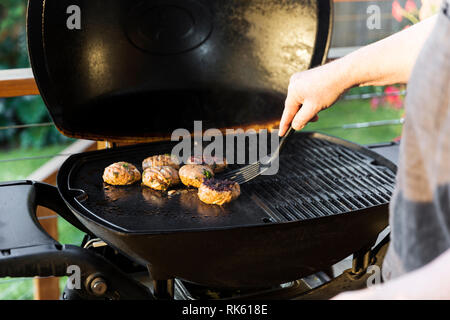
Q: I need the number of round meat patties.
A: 6